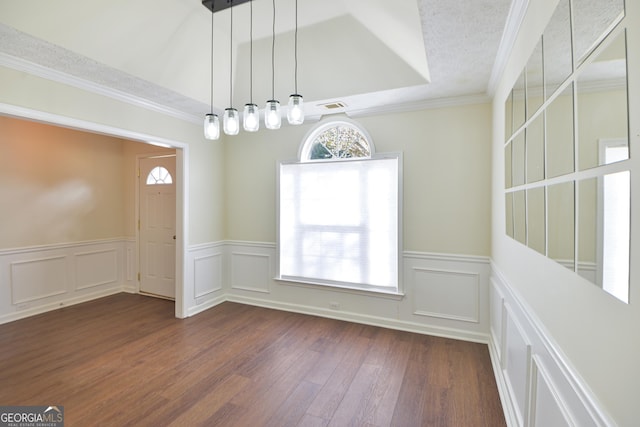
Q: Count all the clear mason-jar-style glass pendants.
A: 5